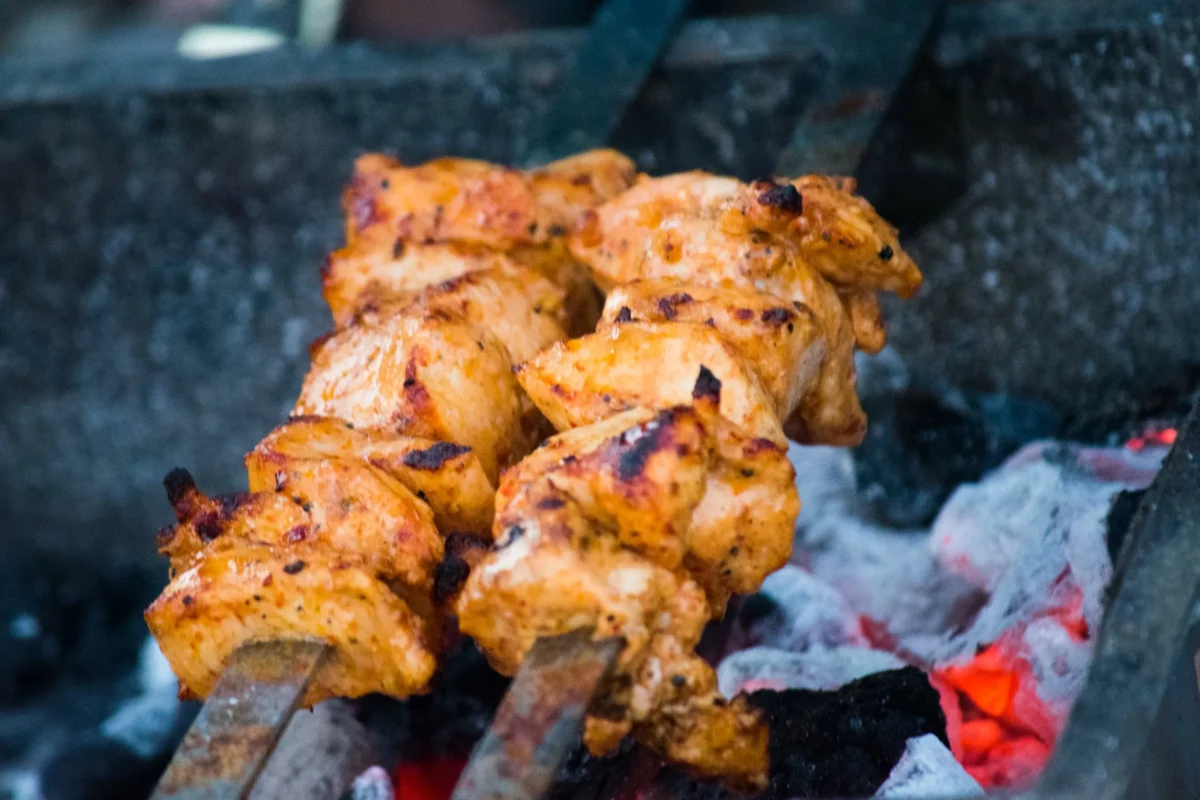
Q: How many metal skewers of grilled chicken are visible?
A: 2